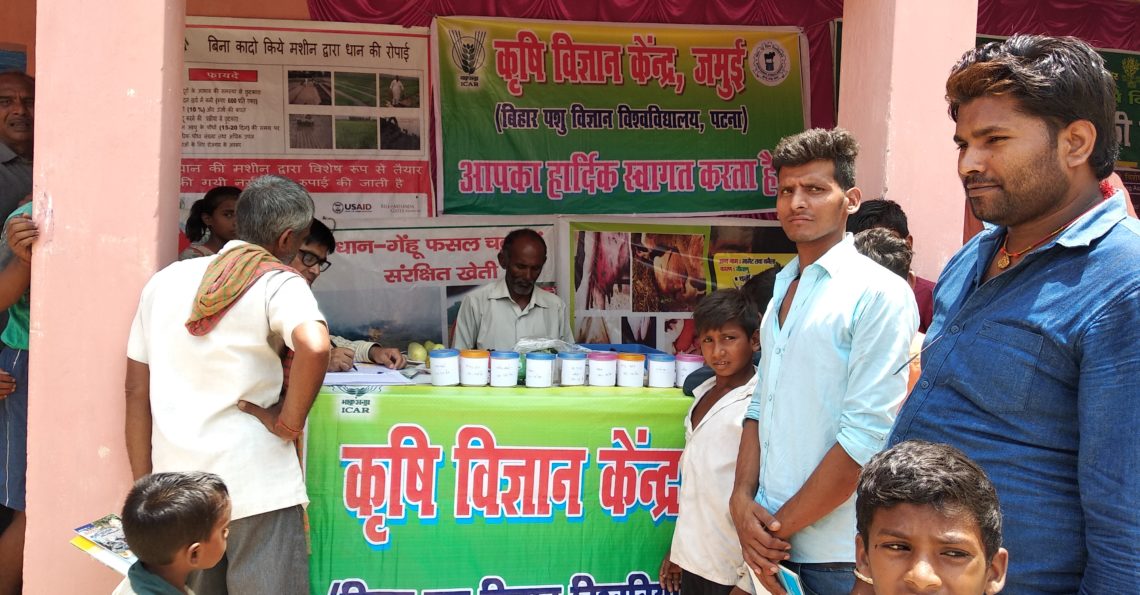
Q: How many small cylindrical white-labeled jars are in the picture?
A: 9